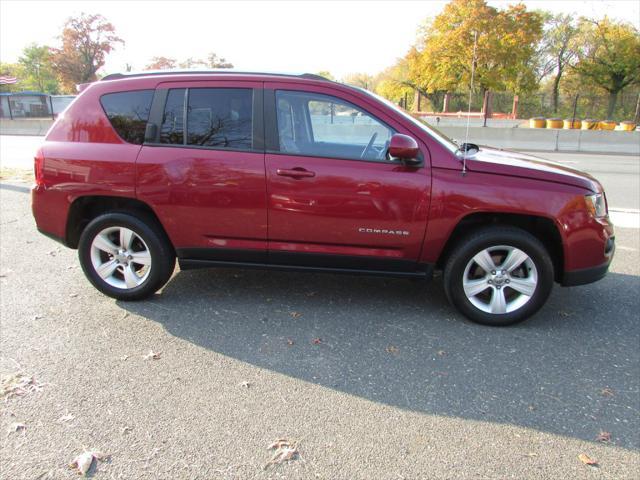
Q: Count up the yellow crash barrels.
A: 6